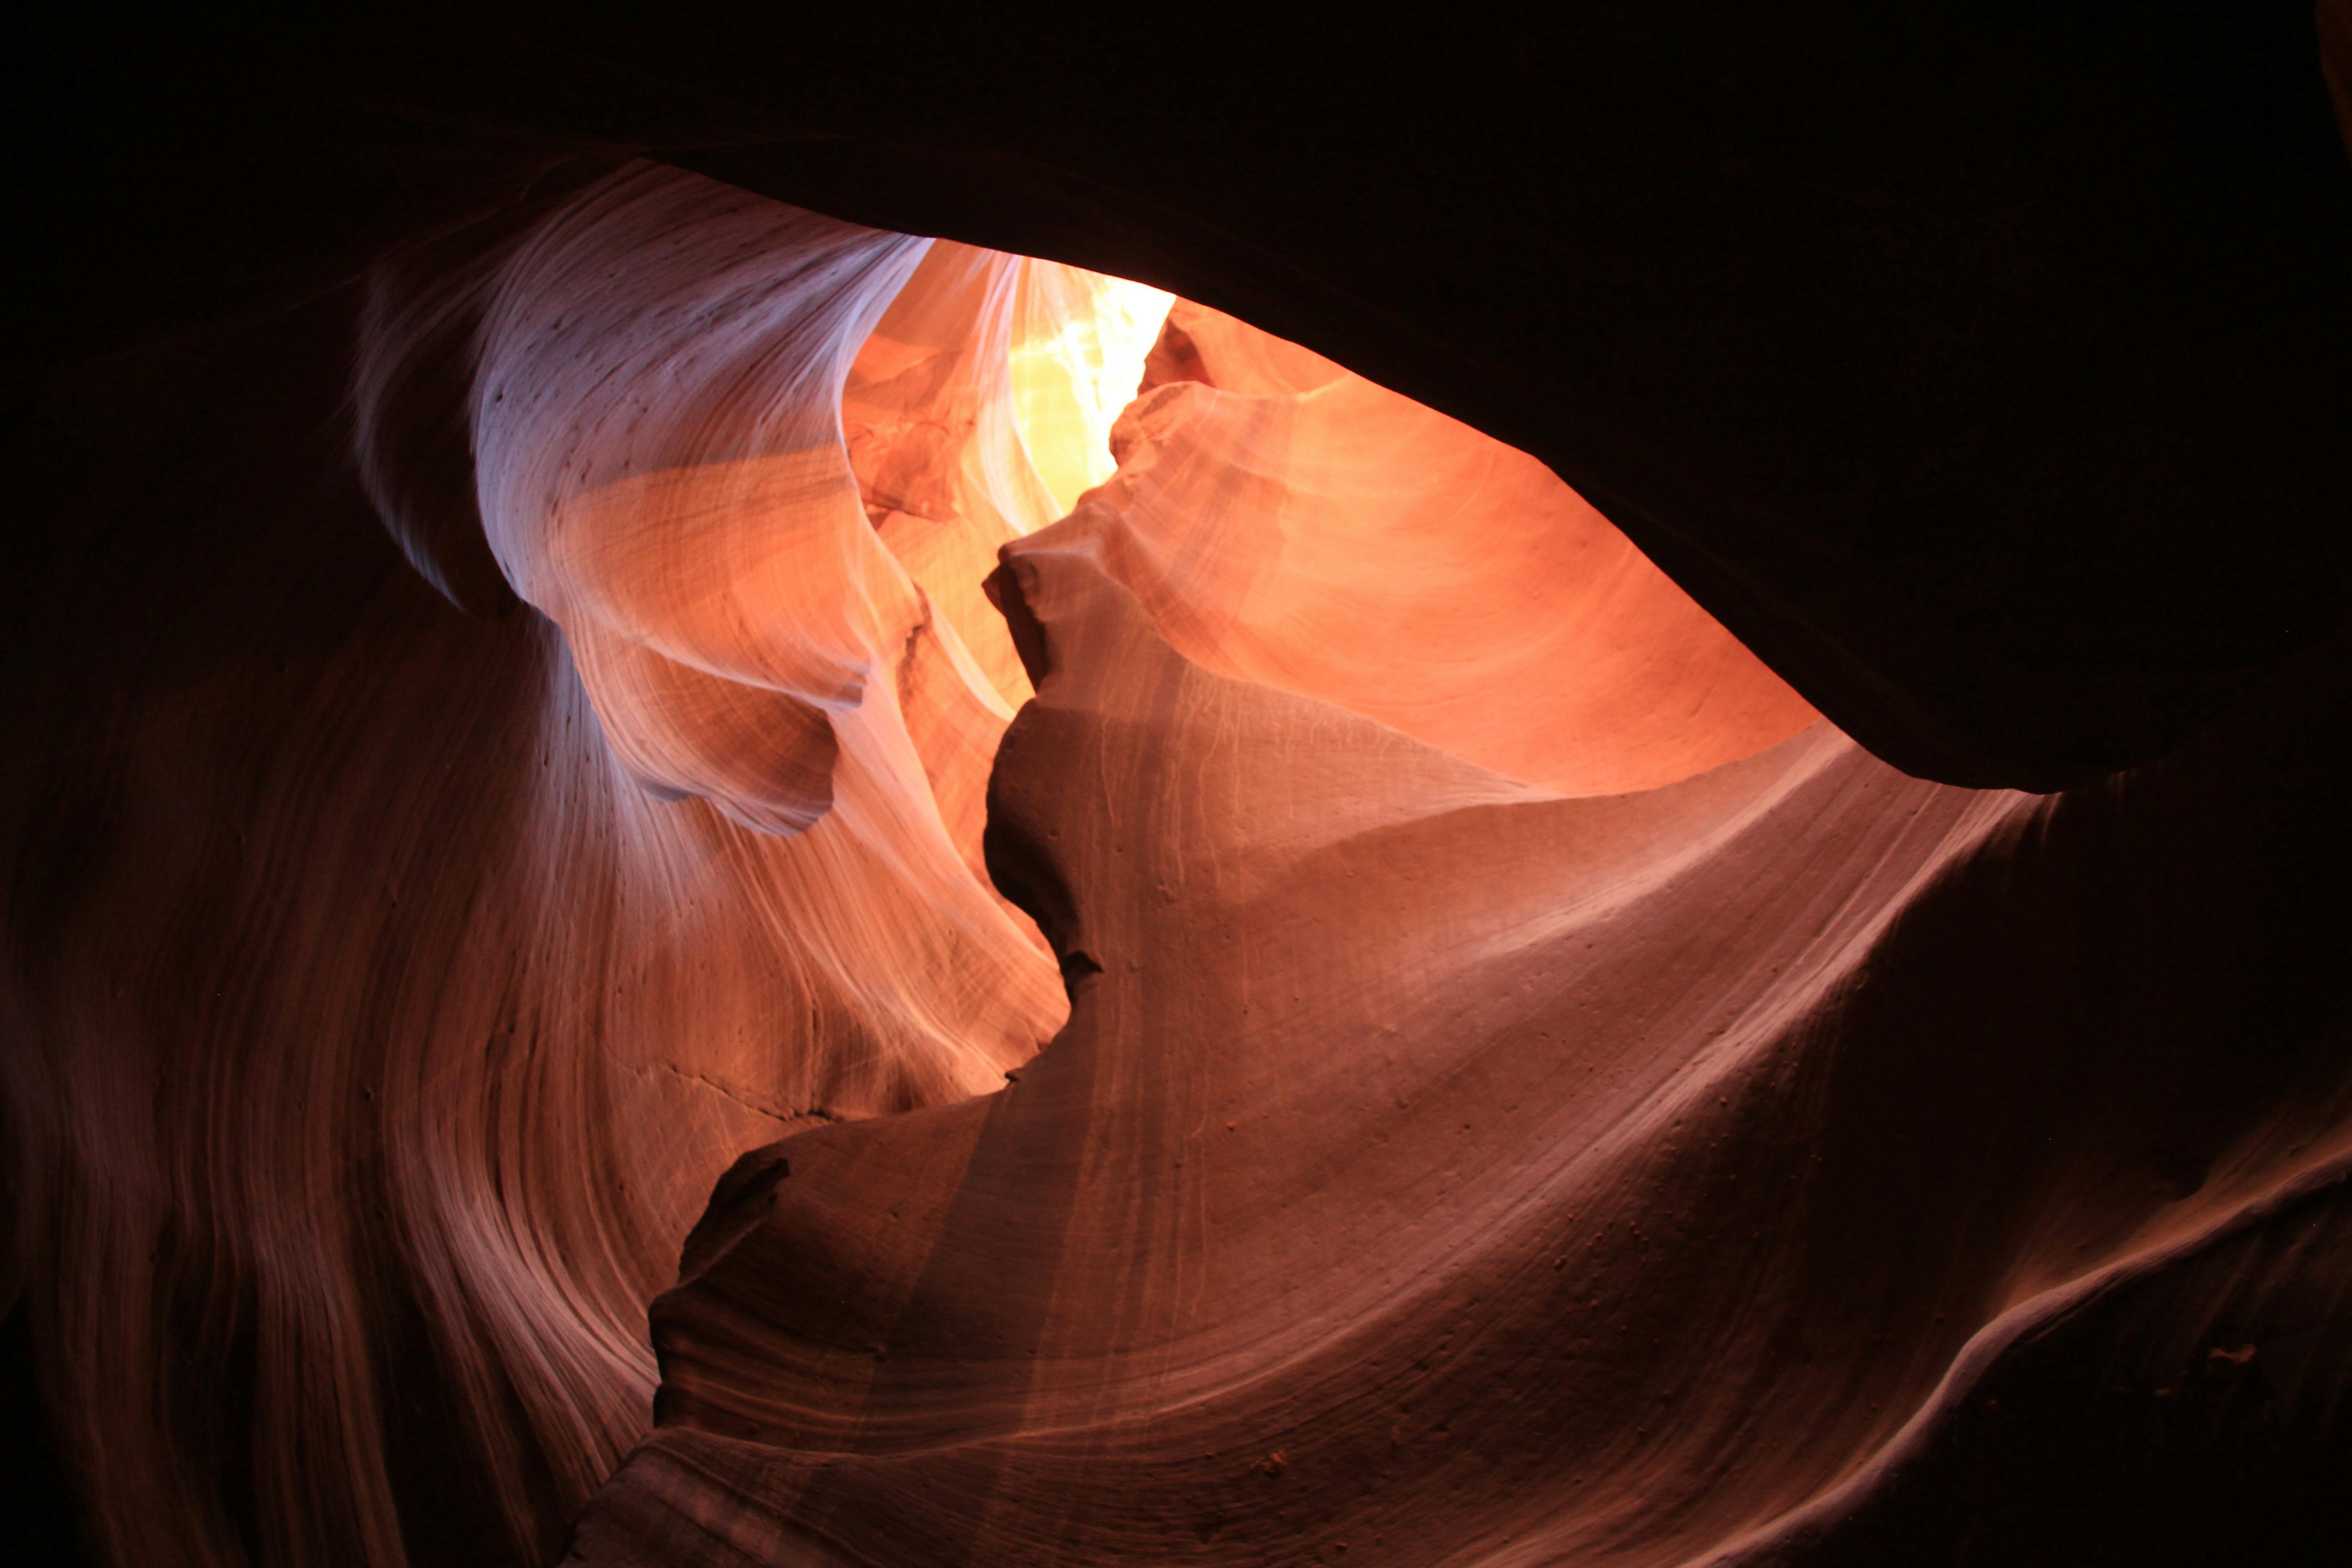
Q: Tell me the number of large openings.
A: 1